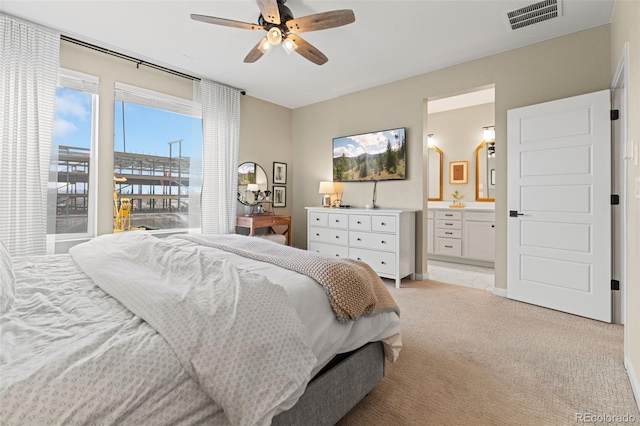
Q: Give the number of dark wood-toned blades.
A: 5